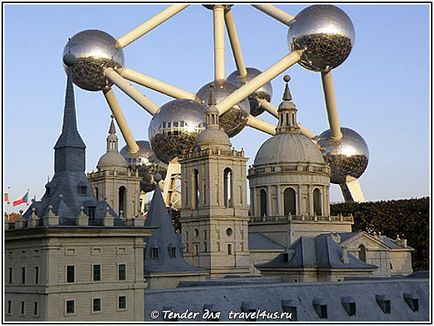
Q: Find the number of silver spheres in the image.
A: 8